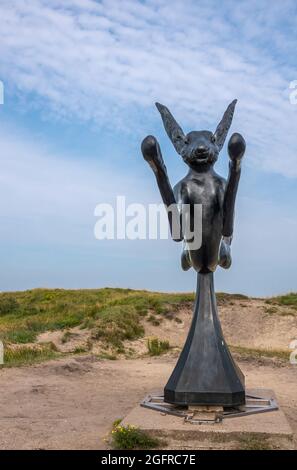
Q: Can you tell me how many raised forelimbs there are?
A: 2